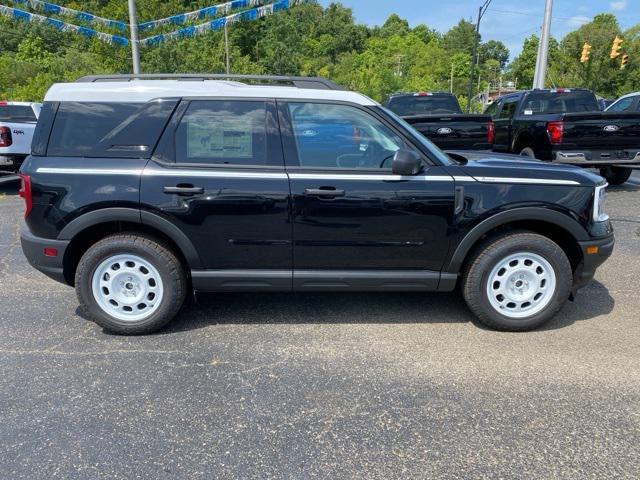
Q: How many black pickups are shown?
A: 2